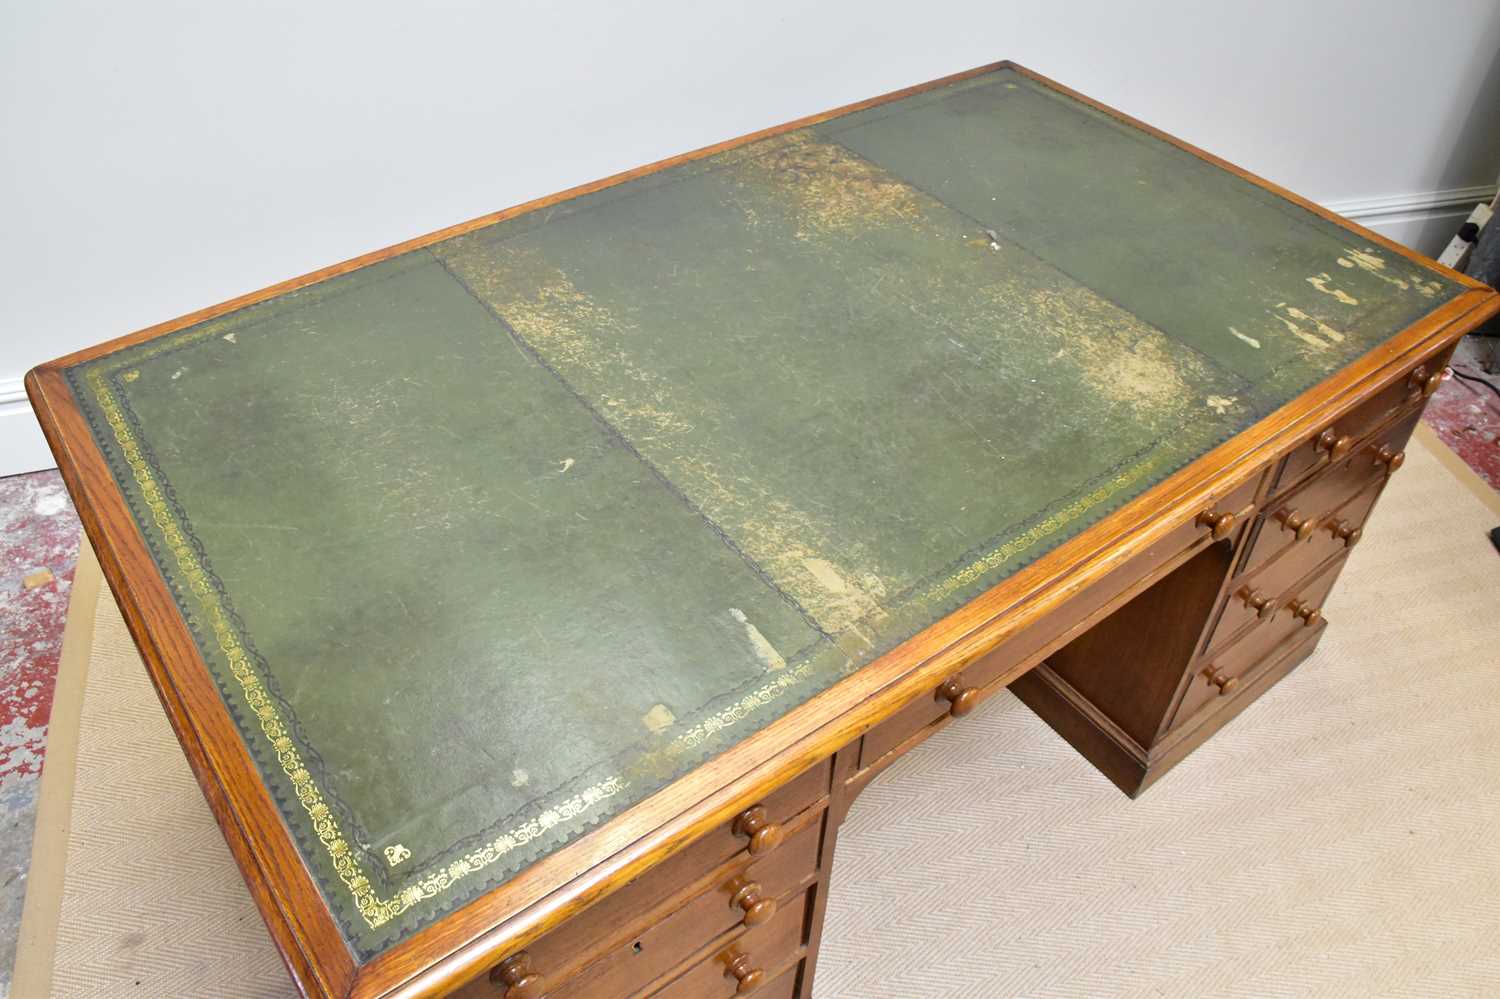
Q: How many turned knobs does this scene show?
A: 14